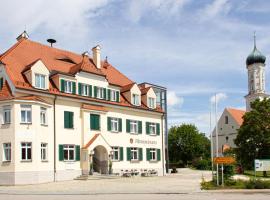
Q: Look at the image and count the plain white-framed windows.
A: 9